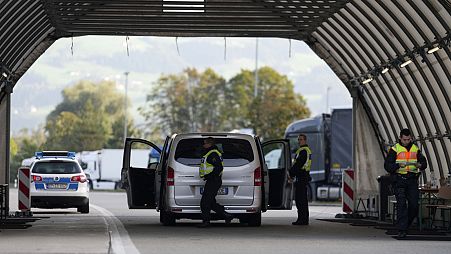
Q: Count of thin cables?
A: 5